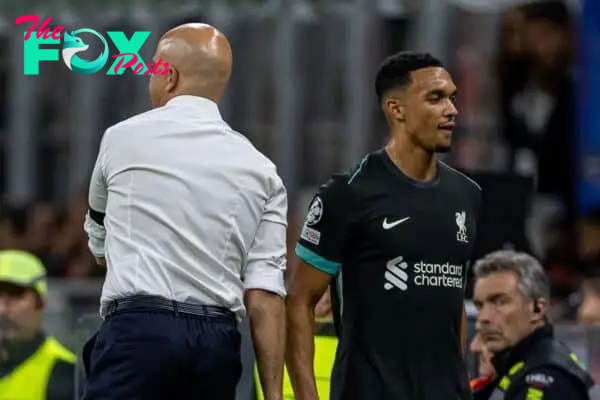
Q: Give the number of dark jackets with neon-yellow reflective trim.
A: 1